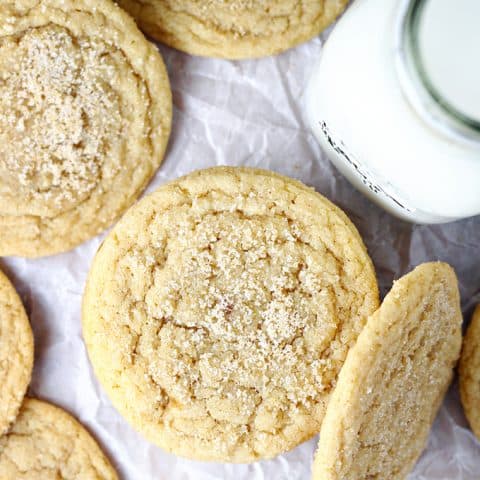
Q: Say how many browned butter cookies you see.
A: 7